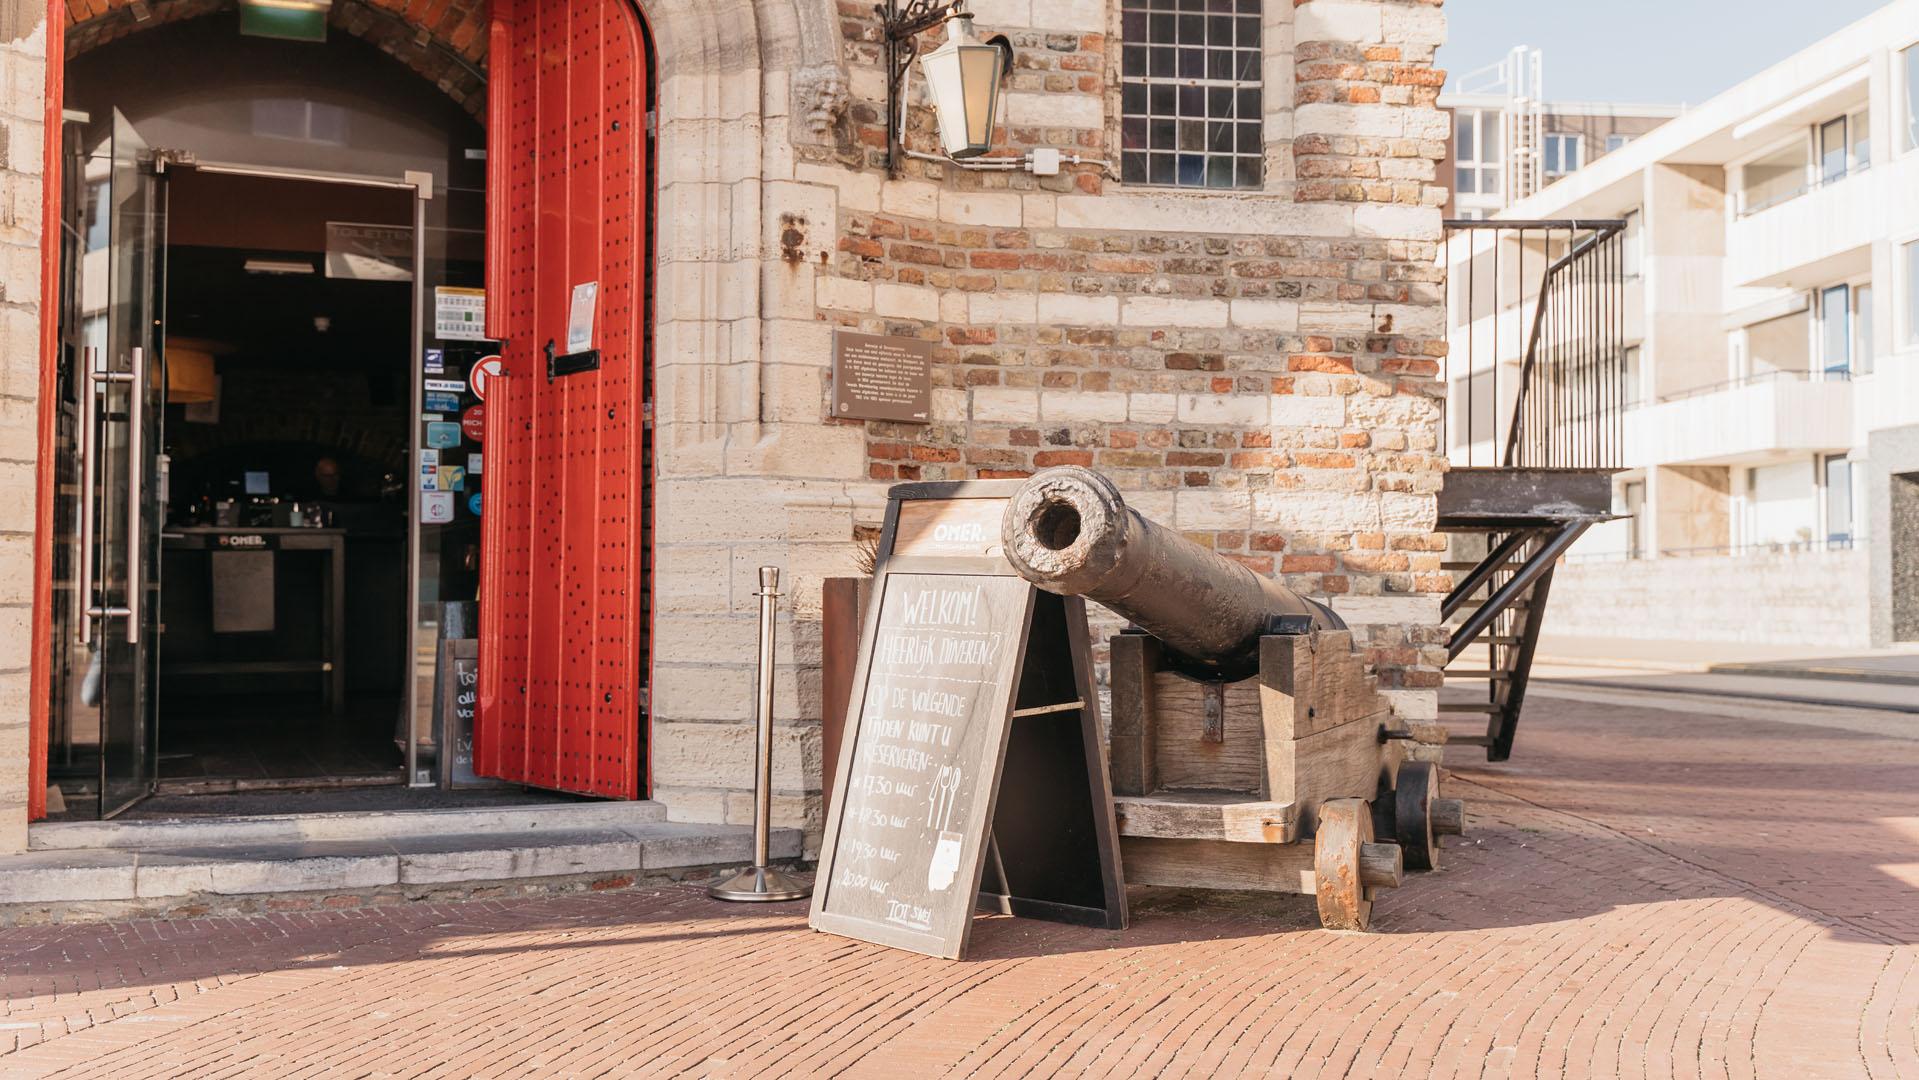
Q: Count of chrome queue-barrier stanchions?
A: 1